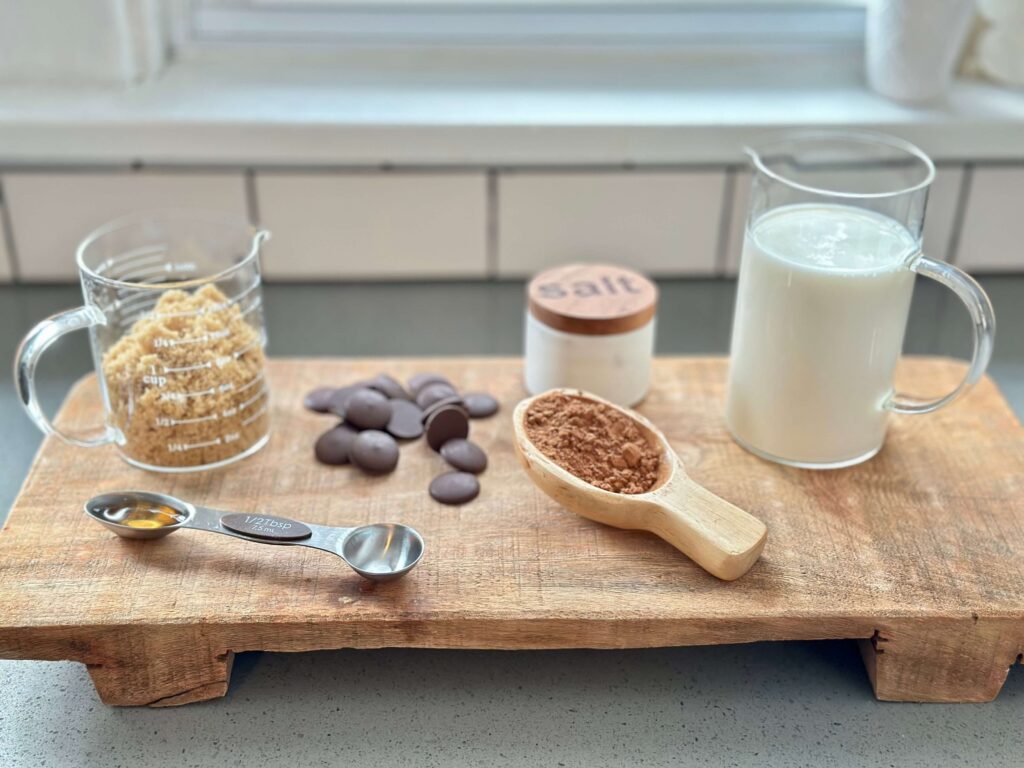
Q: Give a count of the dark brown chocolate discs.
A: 15